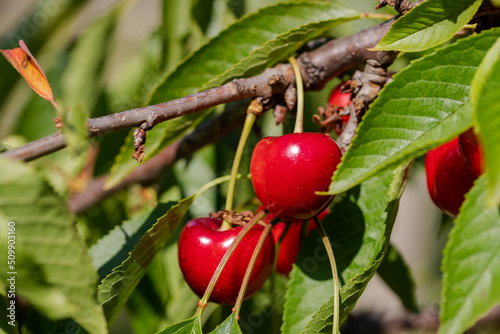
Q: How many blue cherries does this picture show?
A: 0